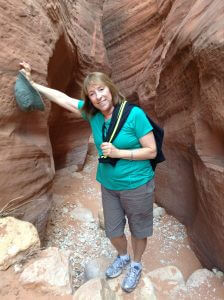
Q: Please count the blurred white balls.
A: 0